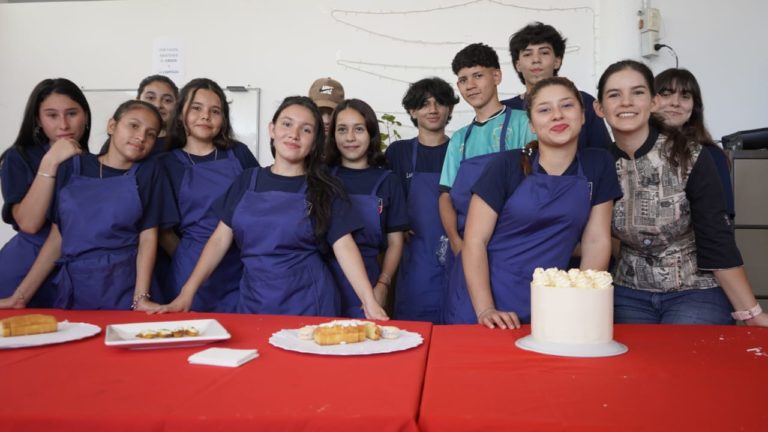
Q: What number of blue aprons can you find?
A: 8